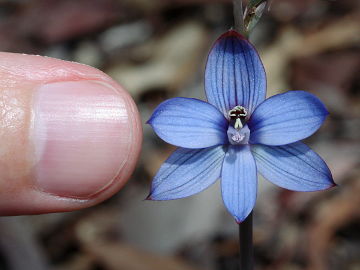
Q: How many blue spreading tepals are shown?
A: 6